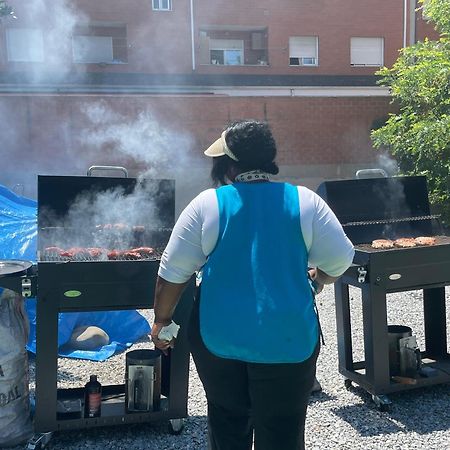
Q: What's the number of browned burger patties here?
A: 3